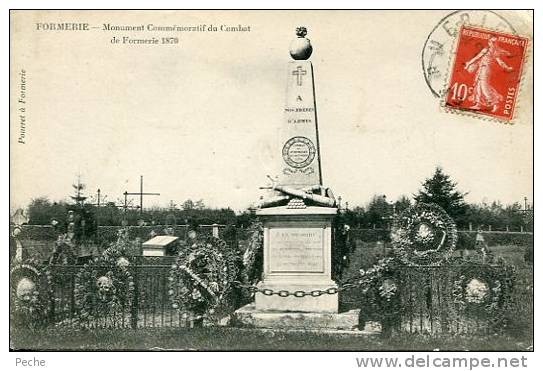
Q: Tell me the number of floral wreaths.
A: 6